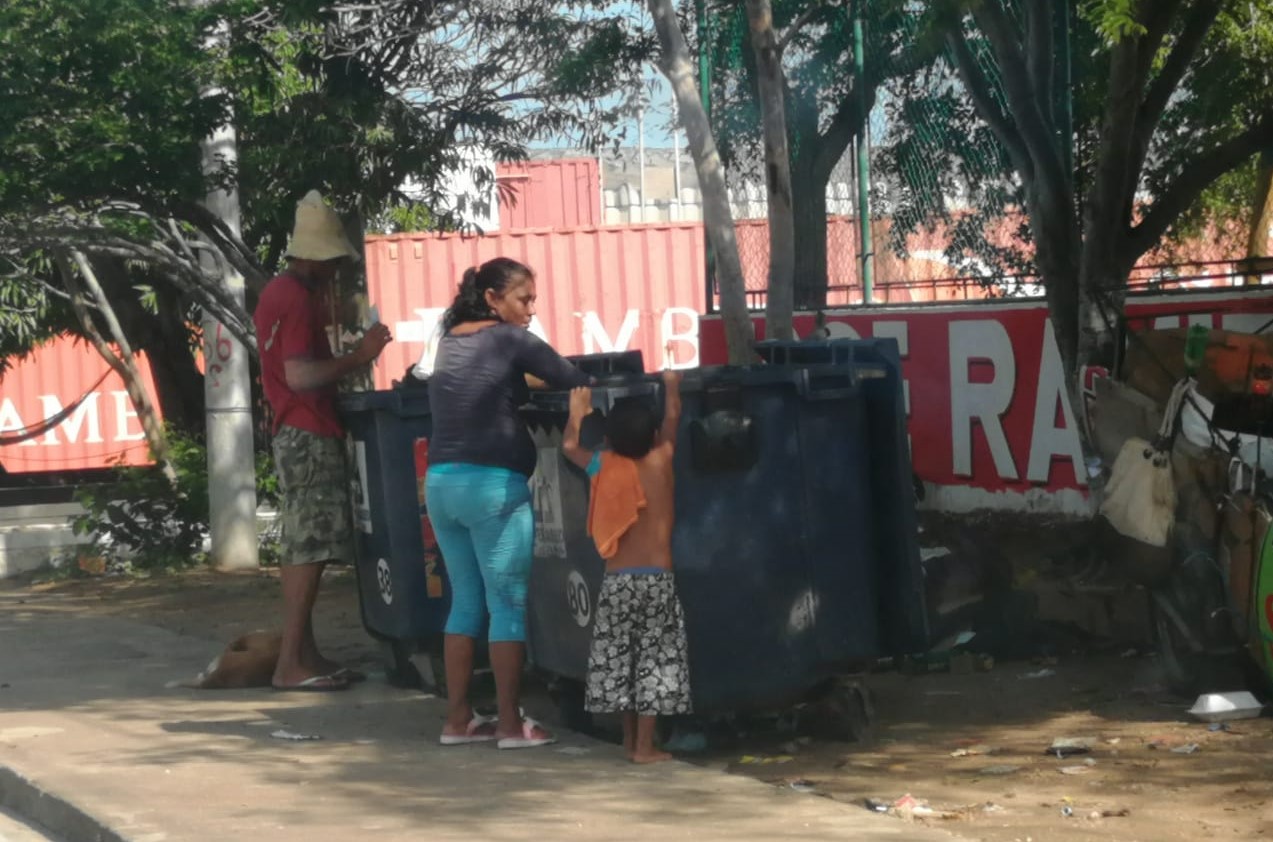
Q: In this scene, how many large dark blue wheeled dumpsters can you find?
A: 2